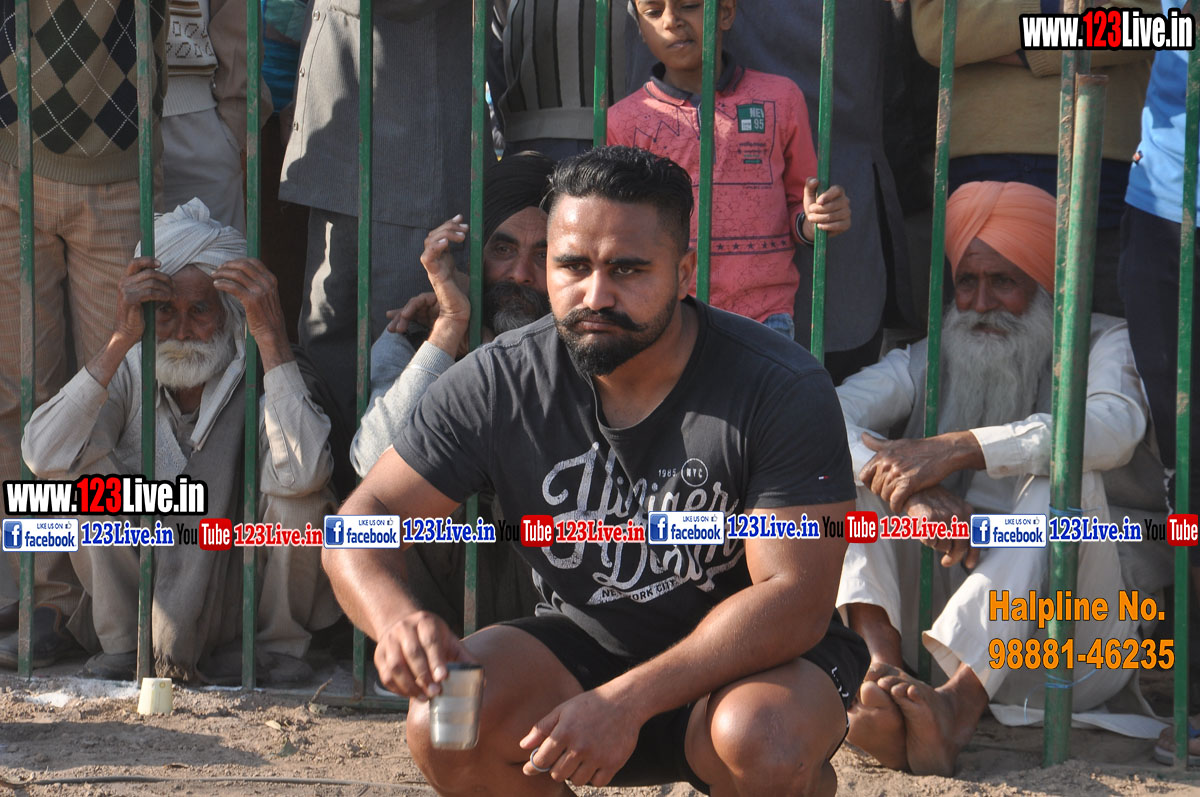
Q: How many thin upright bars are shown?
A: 11